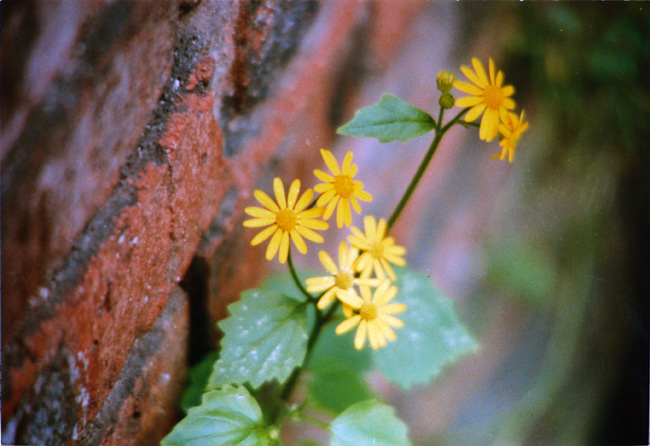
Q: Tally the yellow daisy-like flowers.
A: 7